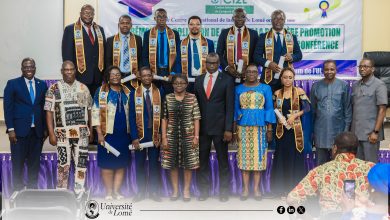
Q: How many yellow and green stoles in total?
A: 0